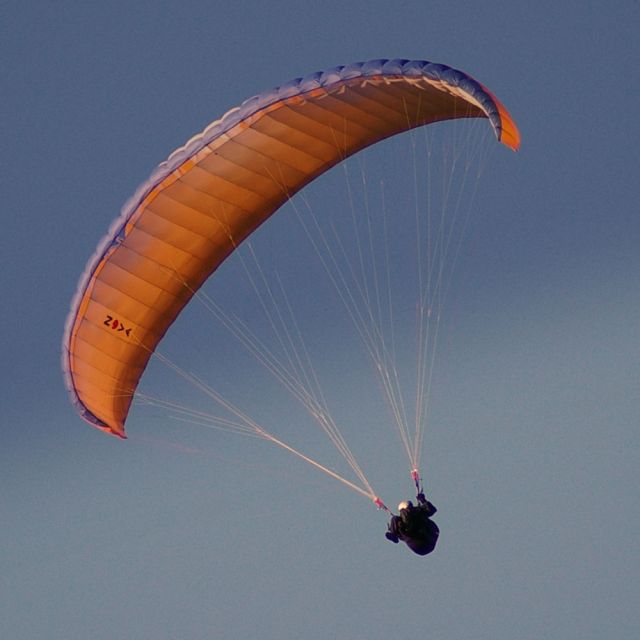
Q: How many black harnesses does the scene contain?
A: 1